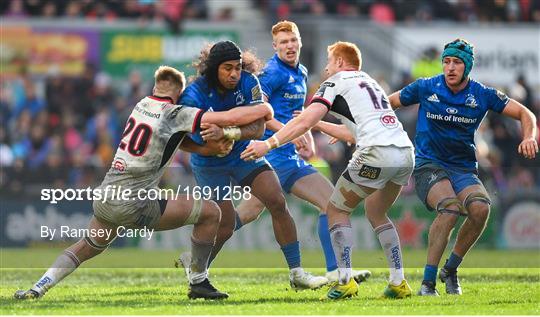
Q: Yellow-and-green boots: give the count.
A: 2